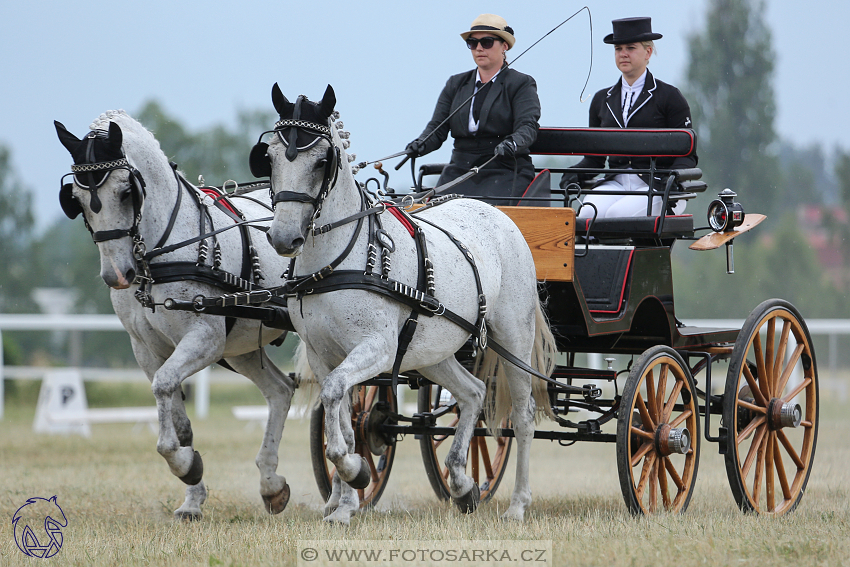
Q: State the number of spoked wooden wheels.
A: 4